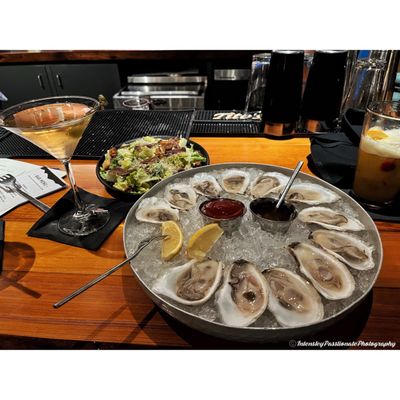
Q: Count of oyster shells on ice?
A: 12